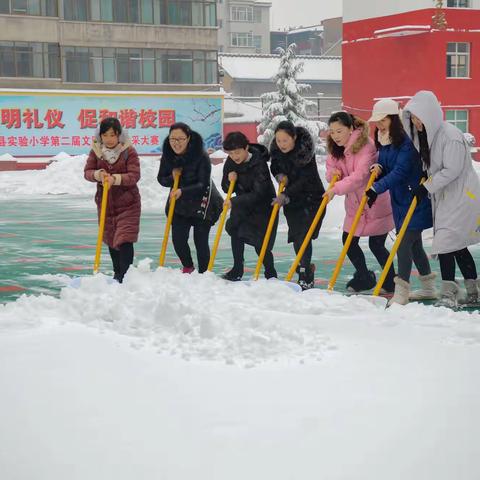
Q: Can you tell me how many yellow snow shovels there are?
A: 7